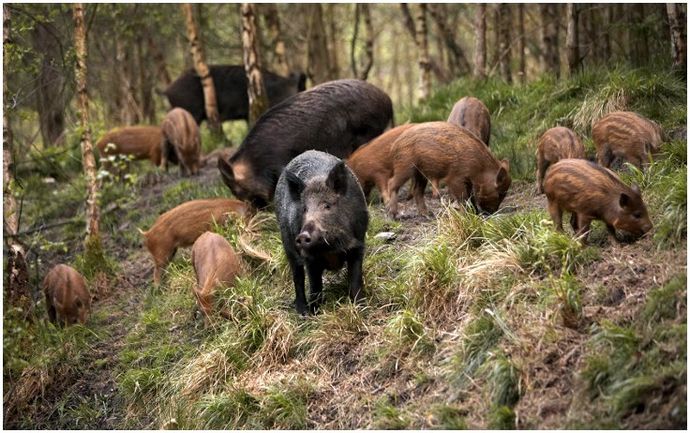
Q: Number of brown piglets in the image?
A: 11